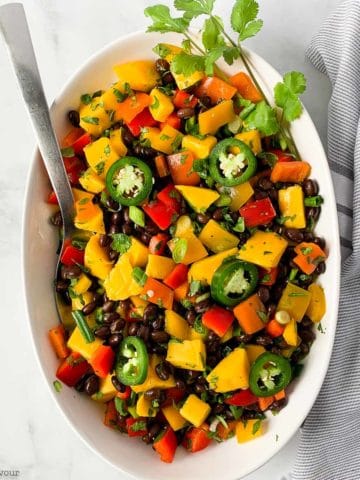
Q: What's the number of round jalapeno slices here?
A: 5